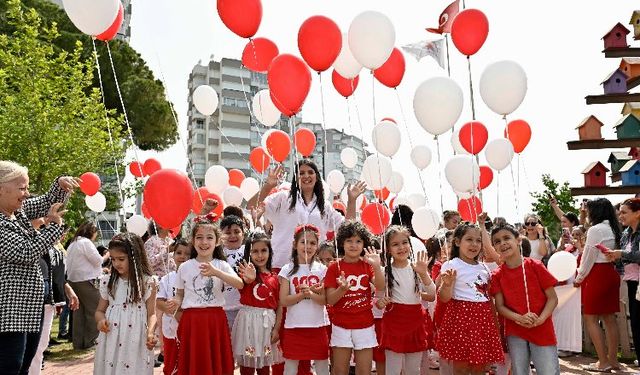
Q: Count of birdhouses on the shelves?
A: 11